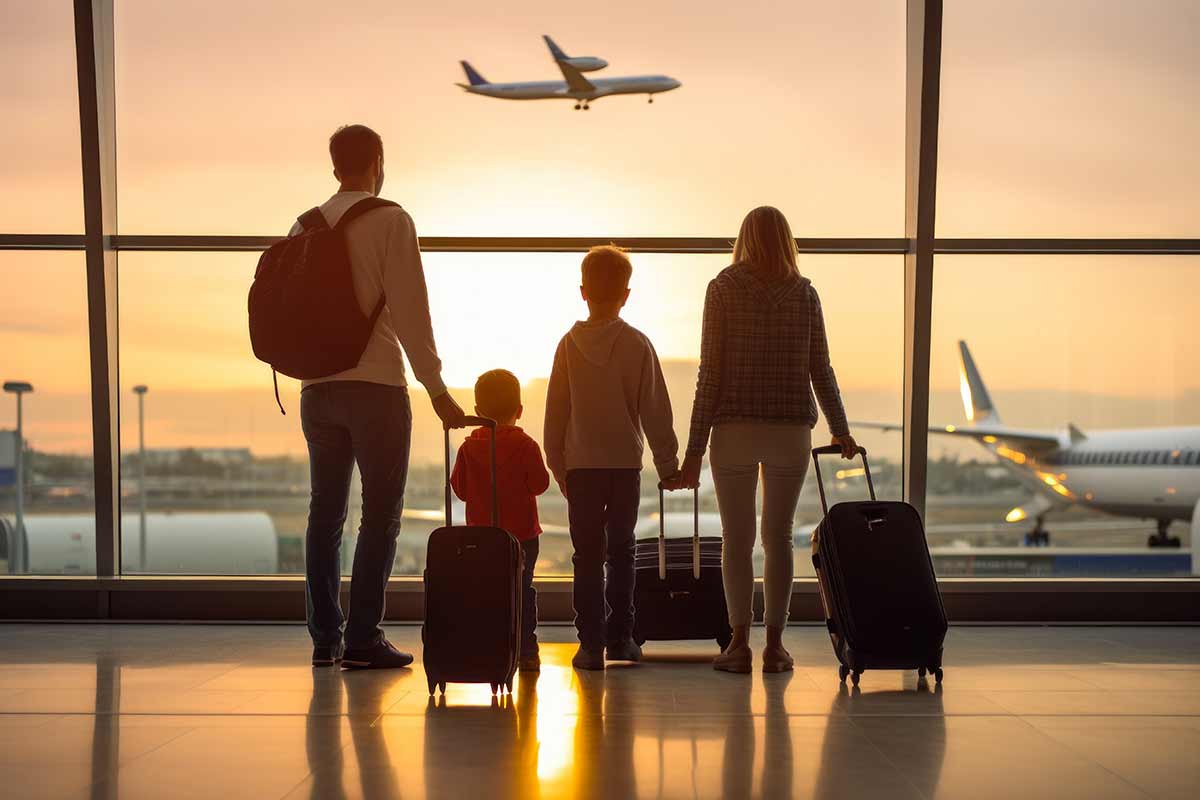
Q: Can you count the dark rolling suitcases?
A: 3